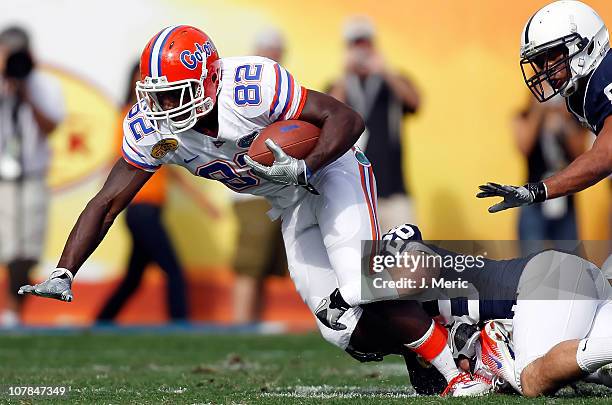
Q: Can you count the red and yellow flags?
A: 0